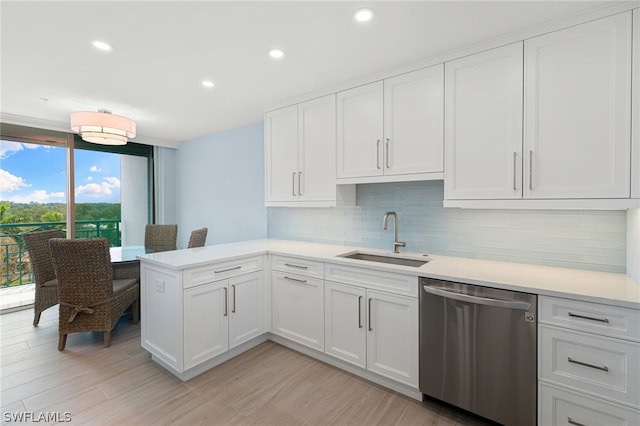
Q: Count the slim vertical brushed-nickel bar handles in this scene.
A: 10